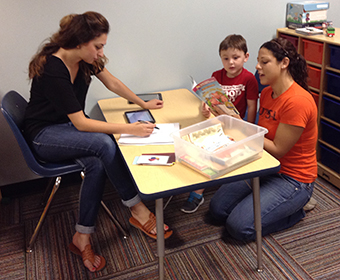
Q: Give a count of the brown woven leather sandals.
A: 2